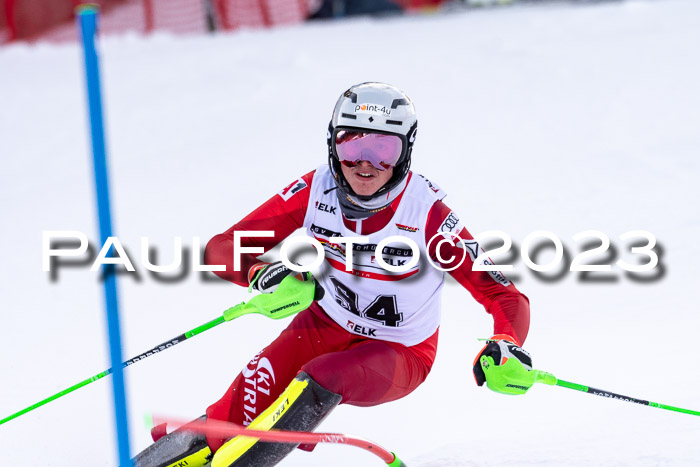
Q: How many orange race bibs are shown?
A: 0